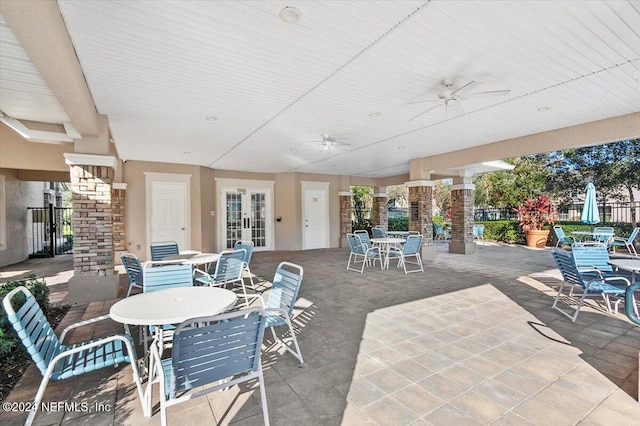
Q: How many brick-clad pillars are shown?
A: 6